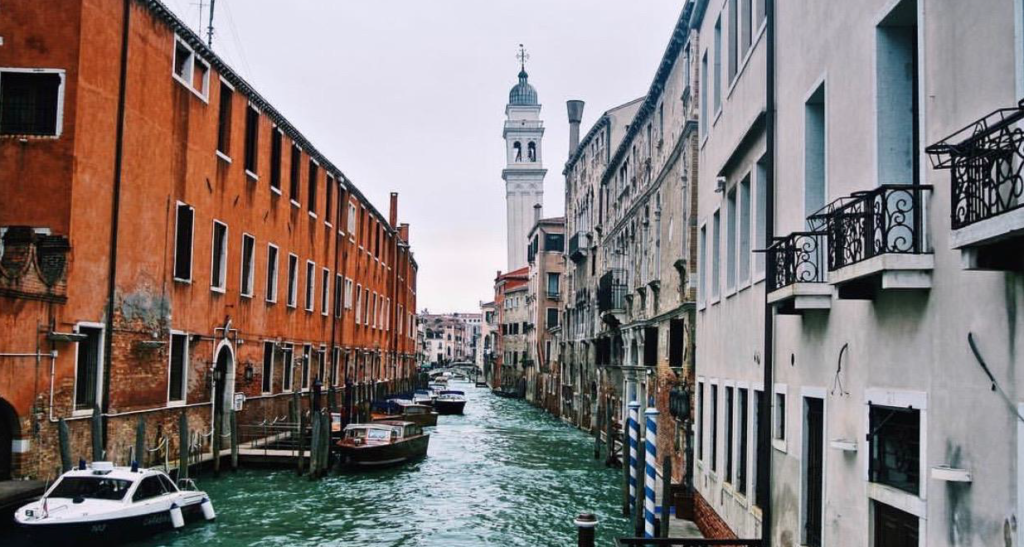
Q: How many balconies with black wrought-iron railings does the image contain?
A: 3